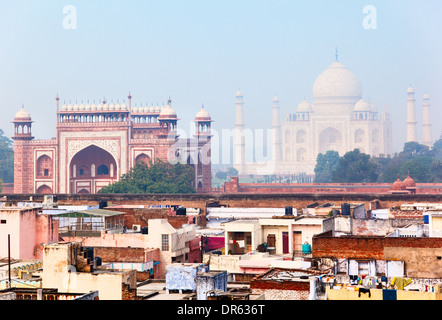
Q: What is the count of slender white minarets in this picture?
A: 4